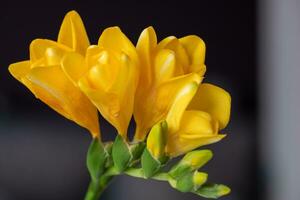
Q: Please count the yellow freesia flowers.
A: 4